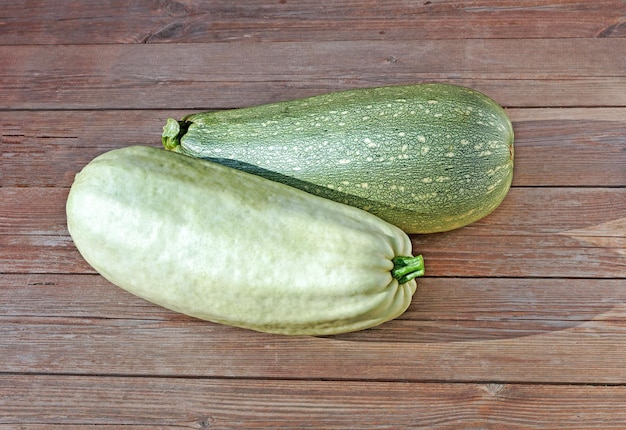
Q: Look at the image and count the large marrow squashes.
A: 2